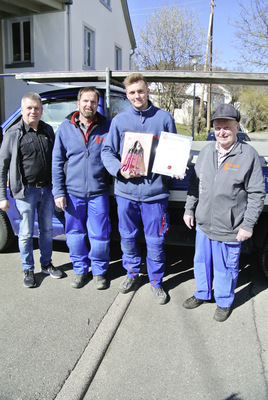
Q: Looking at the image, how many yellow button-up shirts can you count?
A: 0